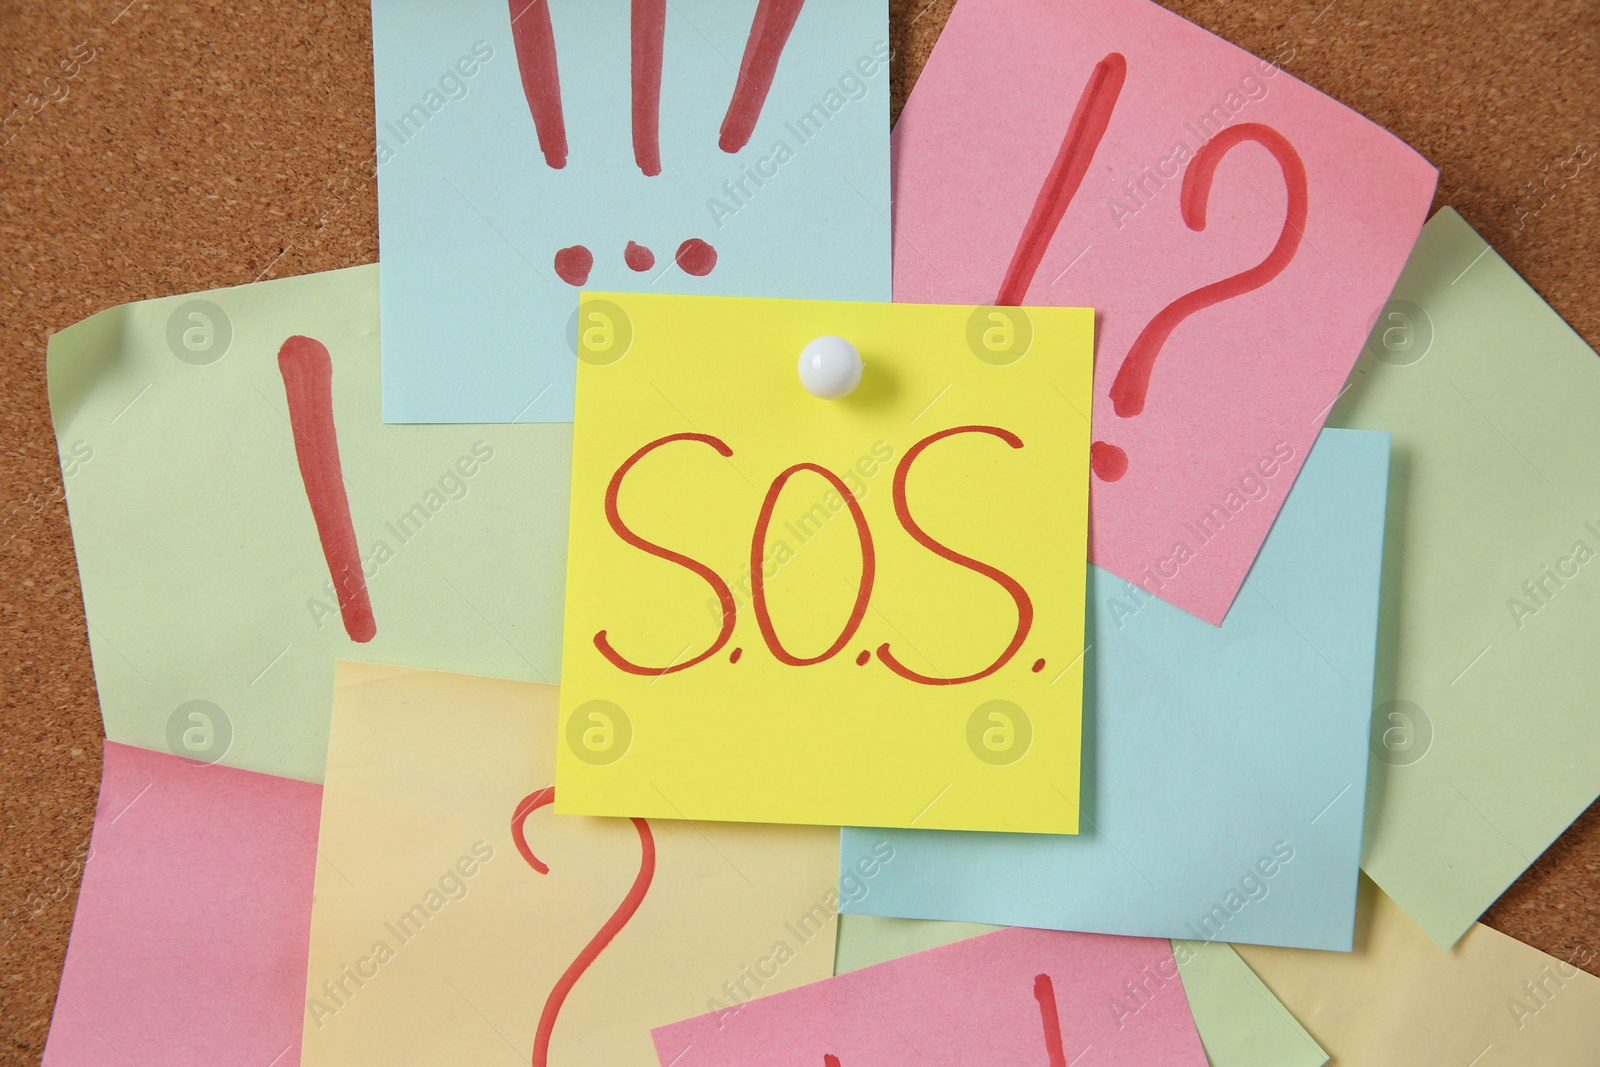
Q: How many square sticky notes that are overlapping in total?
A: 11